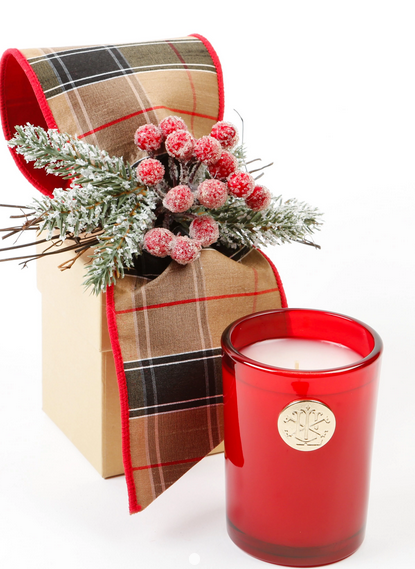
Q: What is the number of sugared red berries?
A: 14